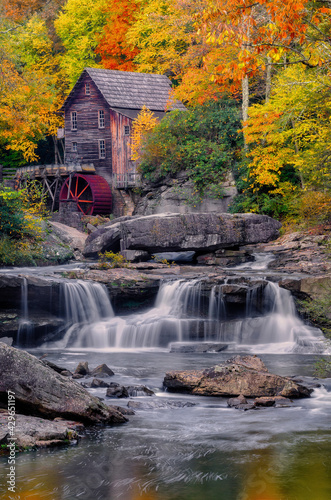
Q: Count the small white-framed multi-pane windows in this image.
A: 6